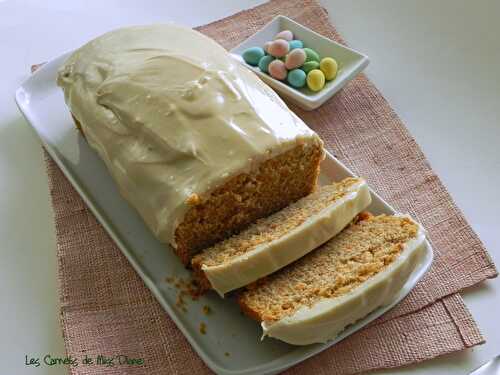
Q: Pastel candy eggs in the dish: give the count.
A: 13